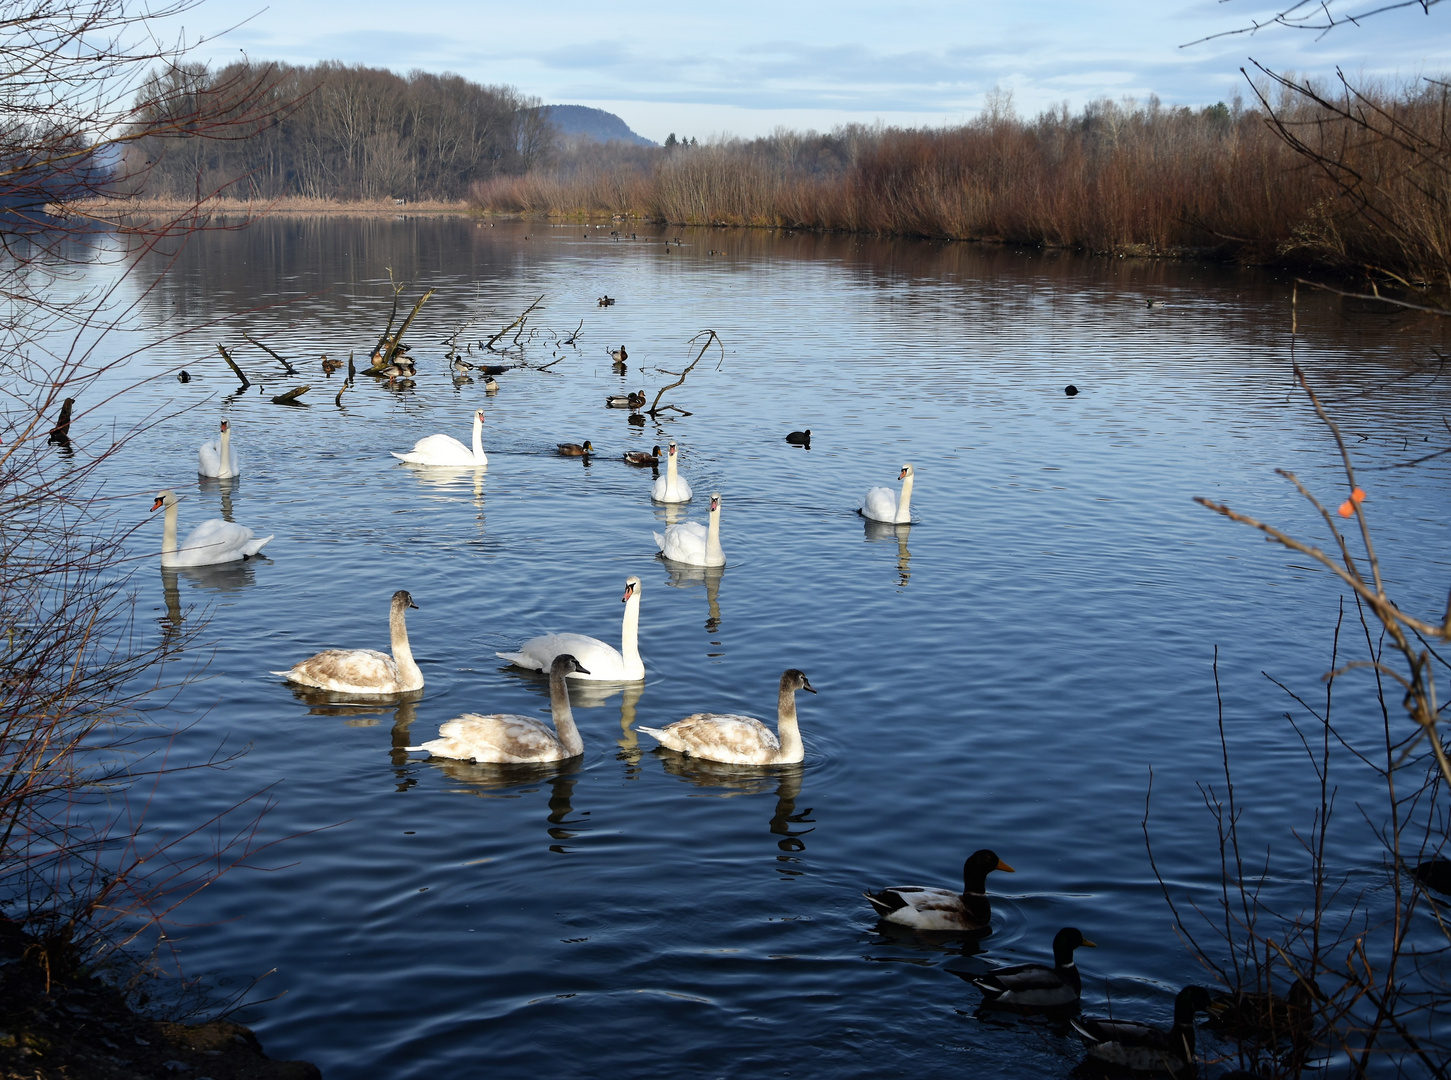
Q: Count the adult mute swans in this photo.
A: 7